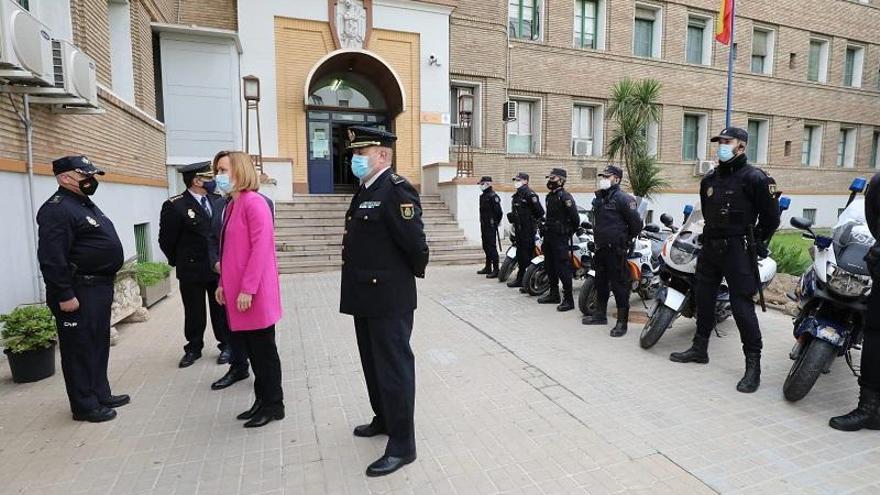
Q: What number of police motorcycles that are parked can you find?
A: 5